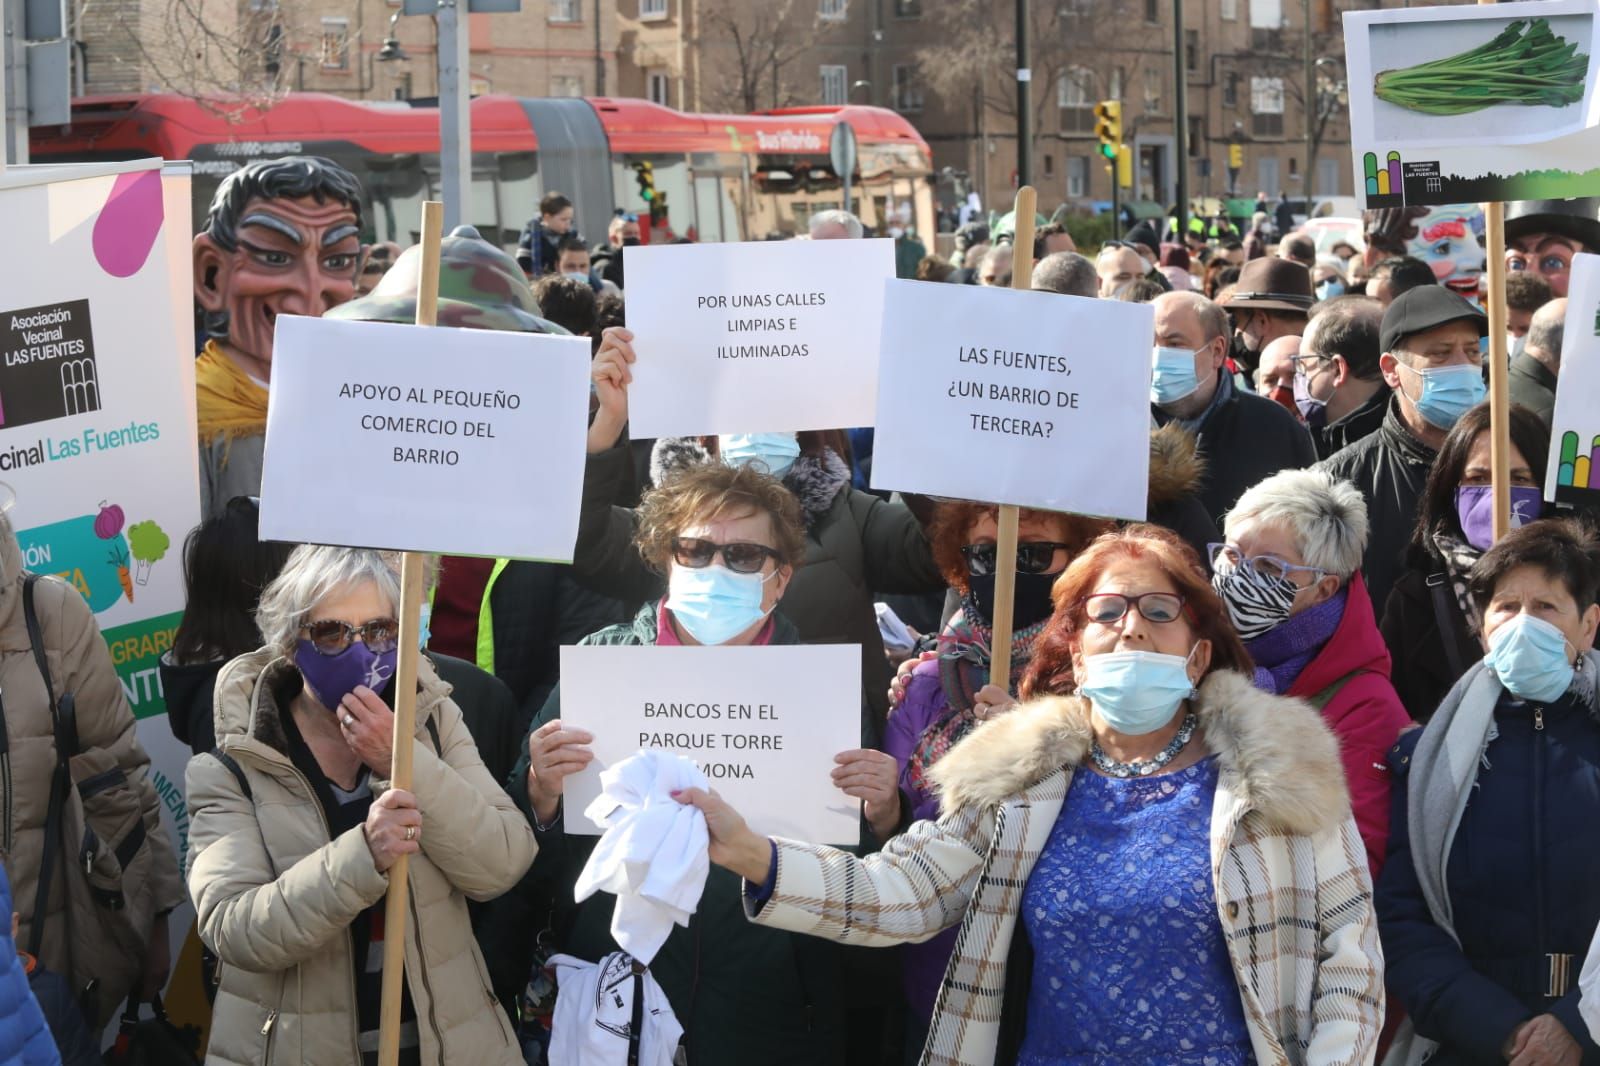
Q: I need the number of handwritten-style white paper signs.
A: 4